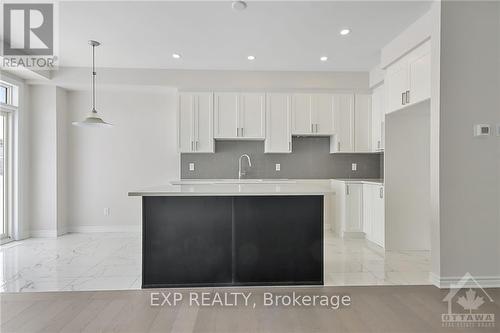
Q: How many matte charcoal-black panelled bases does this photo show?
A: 1